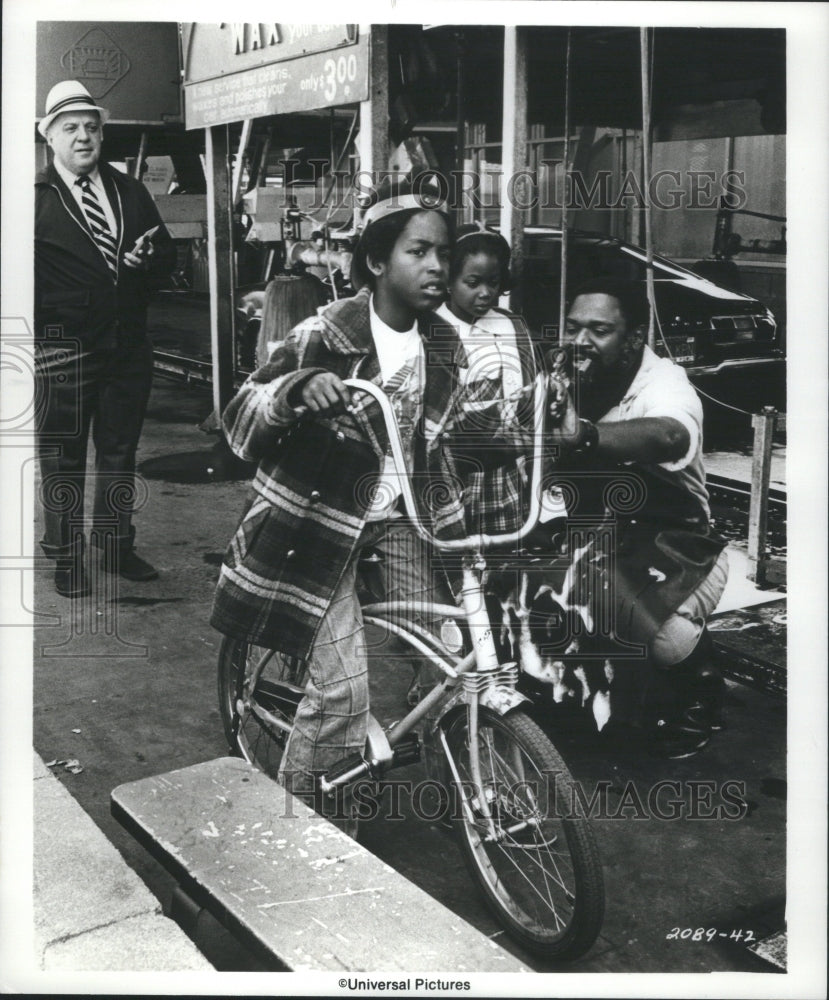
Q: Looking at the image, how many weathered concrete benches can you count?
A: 1